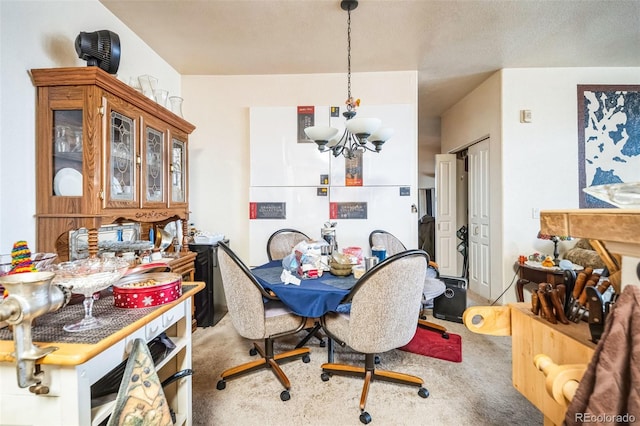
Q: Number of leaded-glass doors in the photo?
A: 3